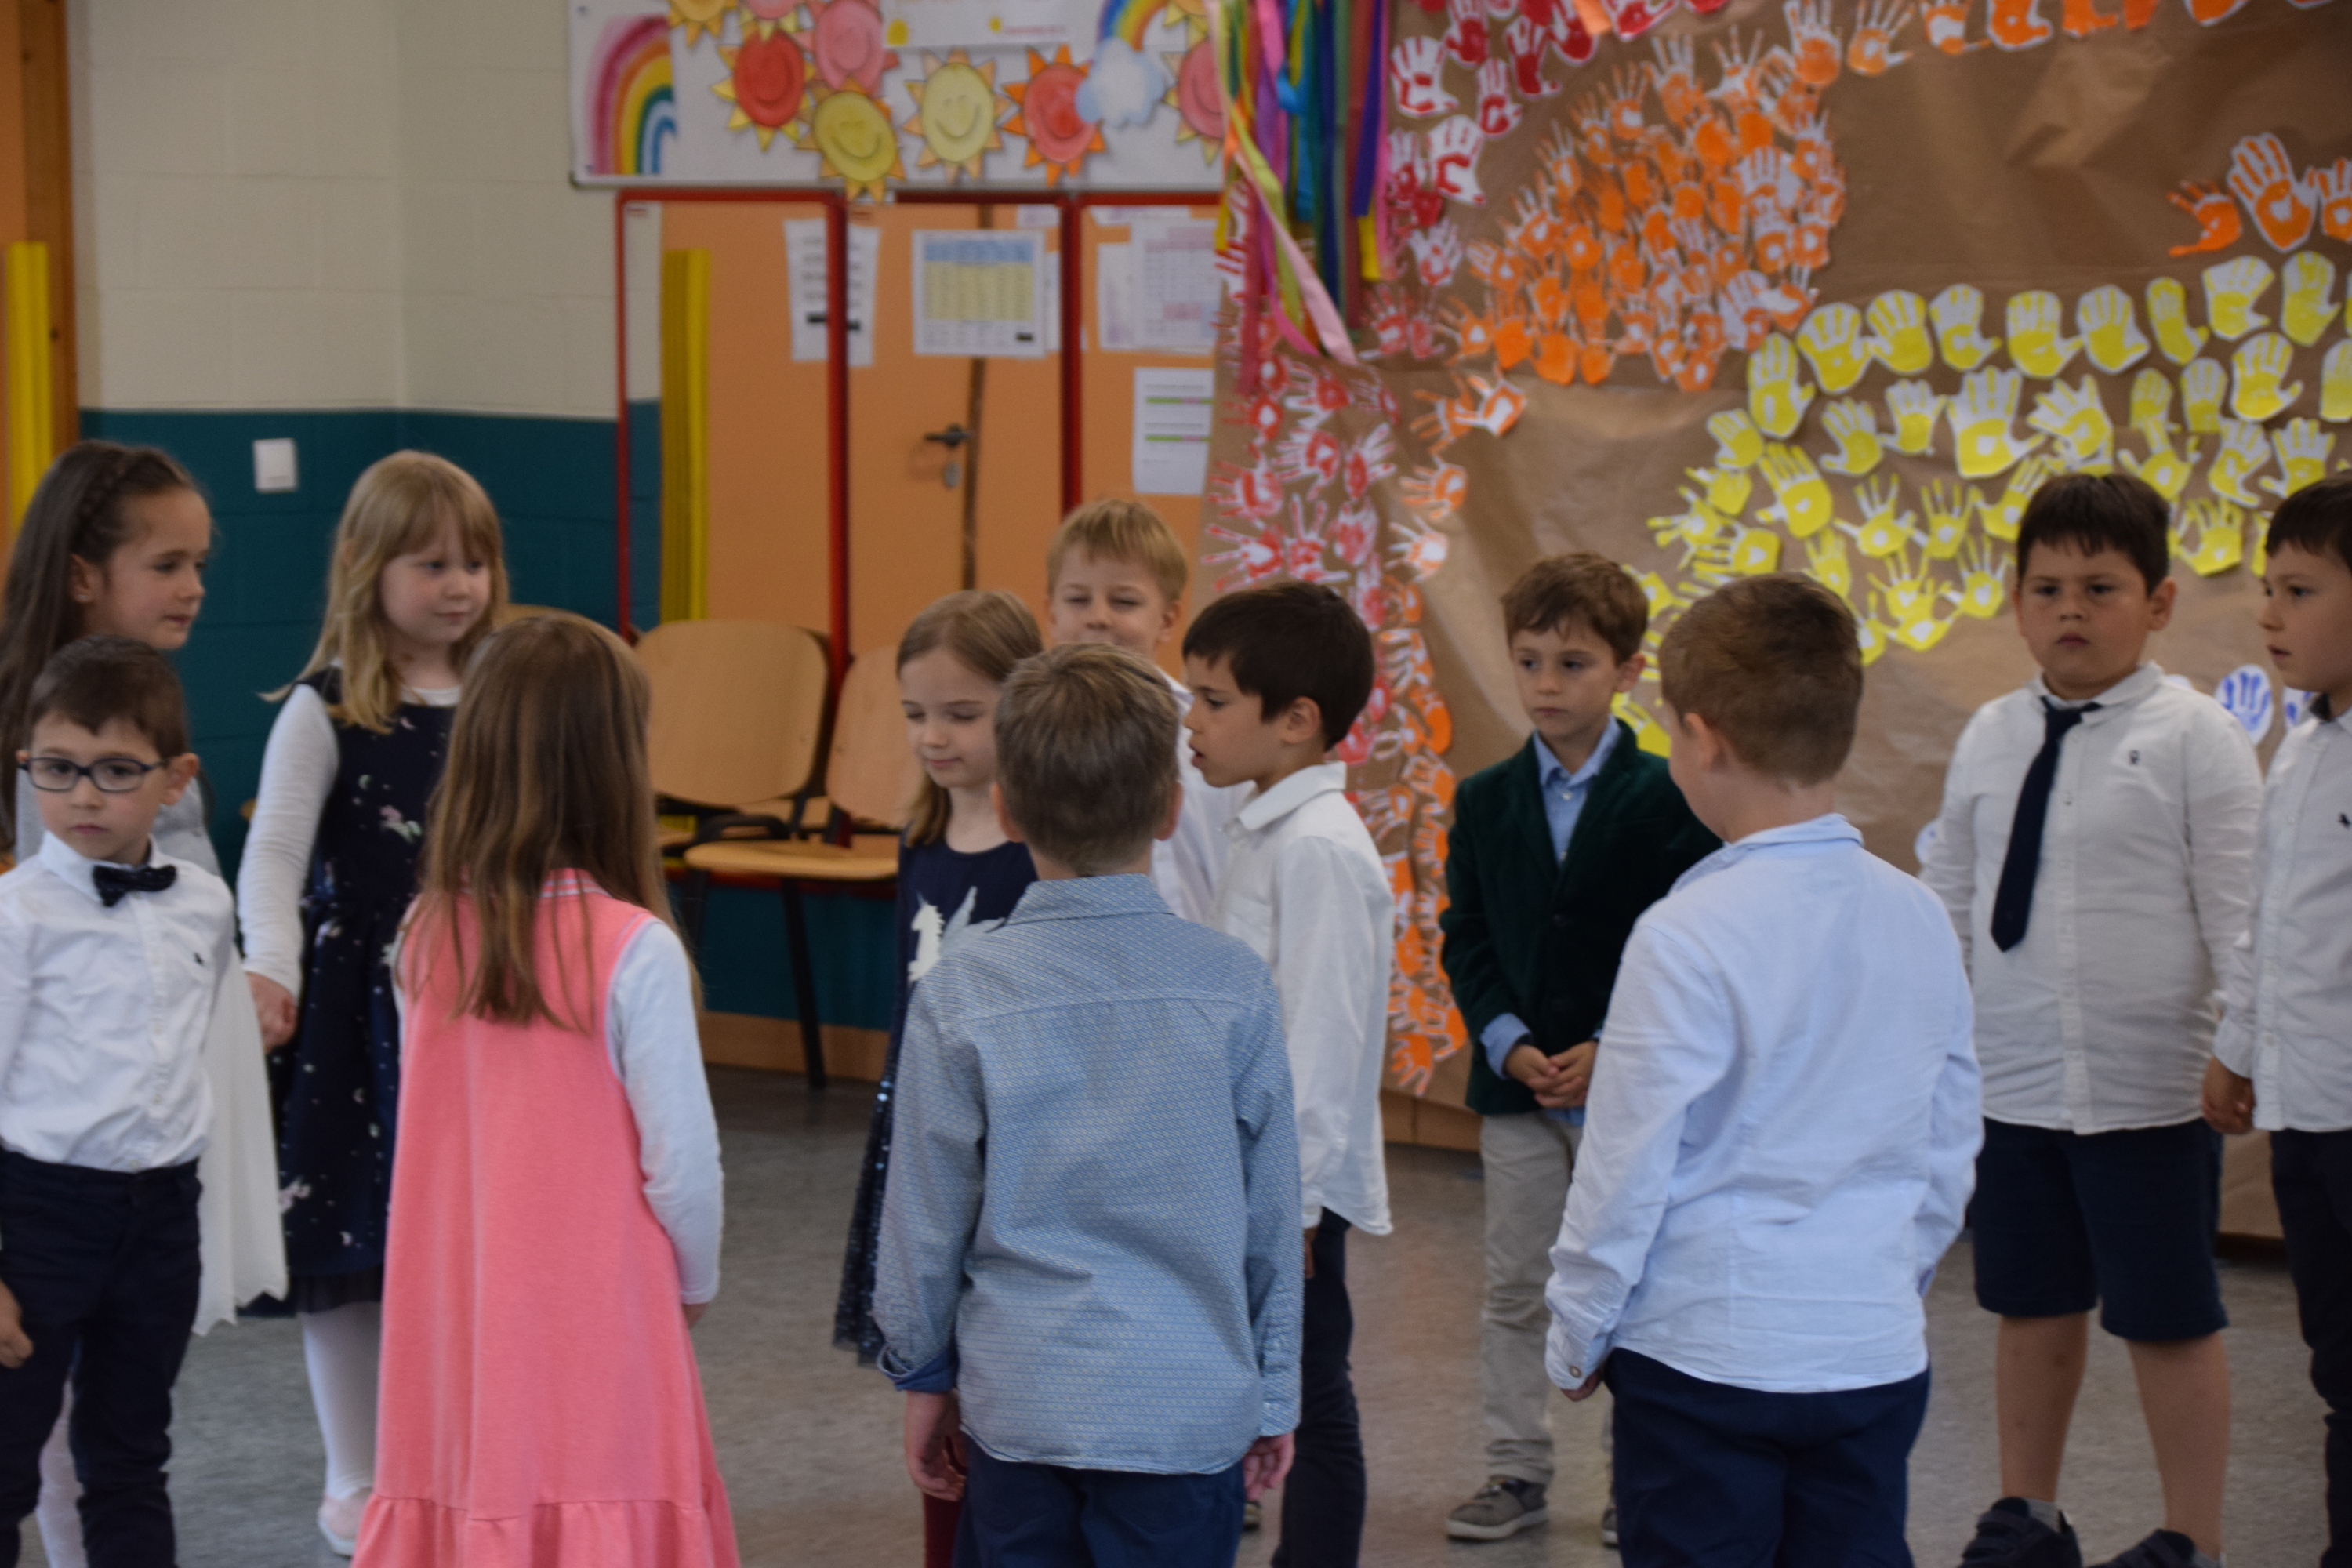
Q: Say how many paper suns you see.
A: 9